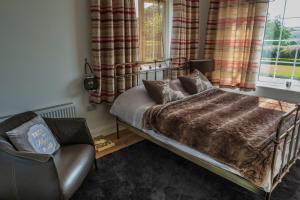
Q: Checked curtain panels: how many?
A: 3